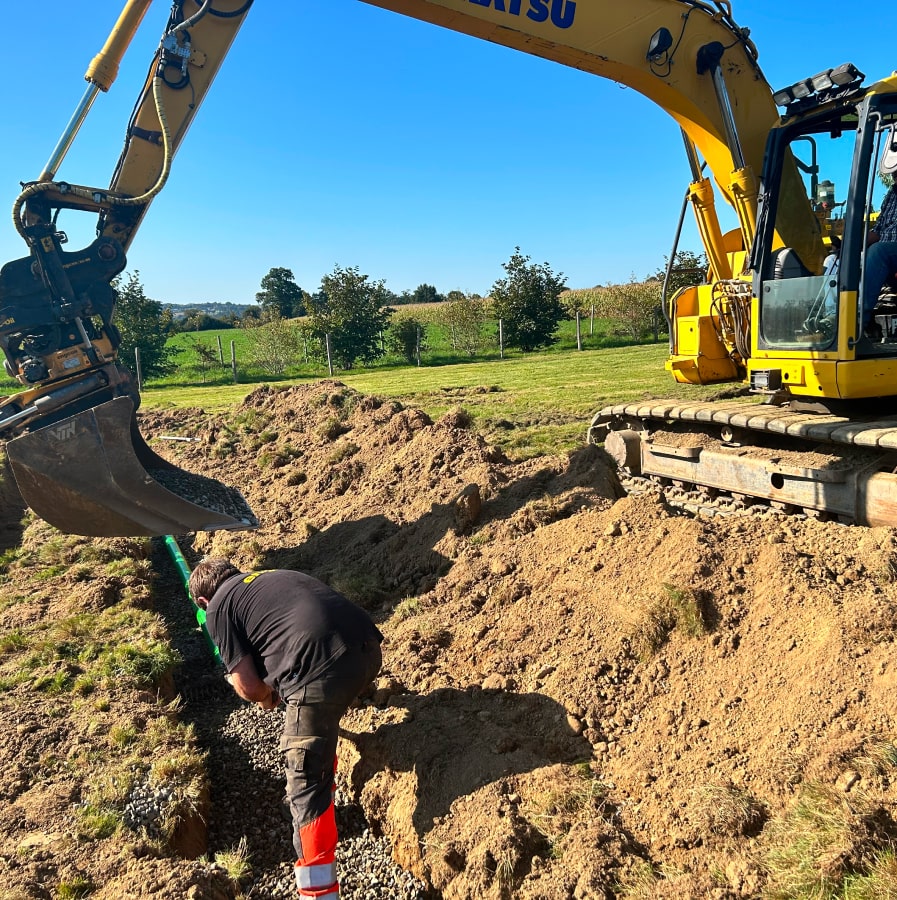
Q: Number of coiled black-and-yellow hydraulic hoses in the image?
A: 1